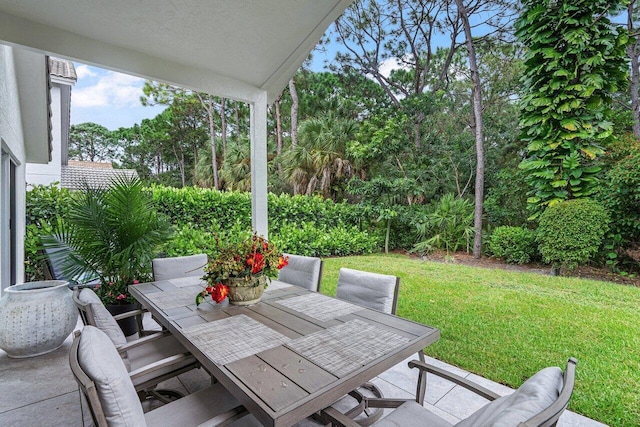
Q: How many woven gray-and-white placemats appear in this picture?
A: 6